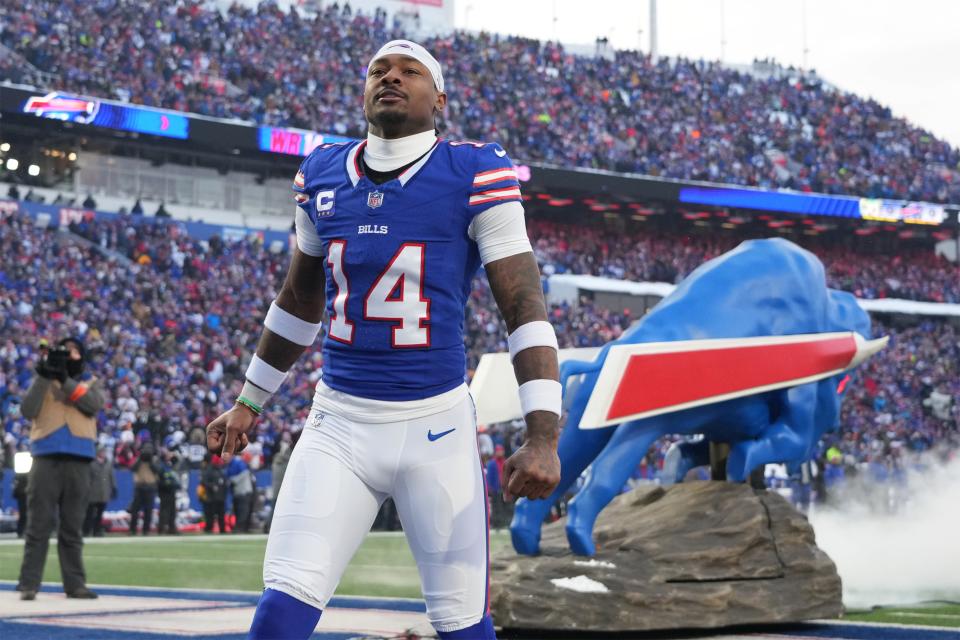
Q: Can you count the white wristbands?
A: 4